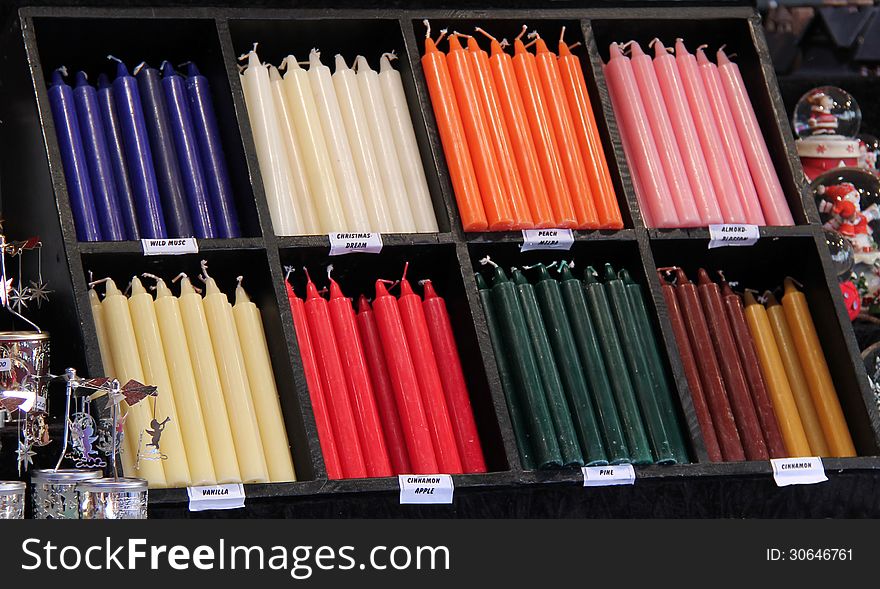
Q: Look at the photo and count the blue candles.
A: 7